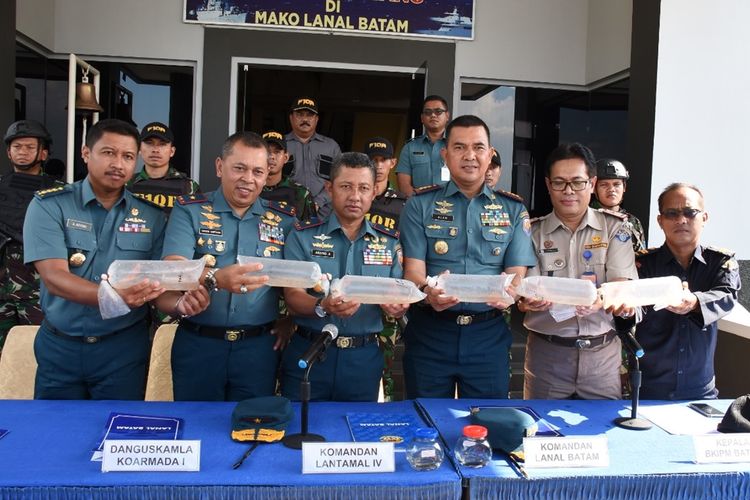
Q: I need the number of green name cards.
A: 0